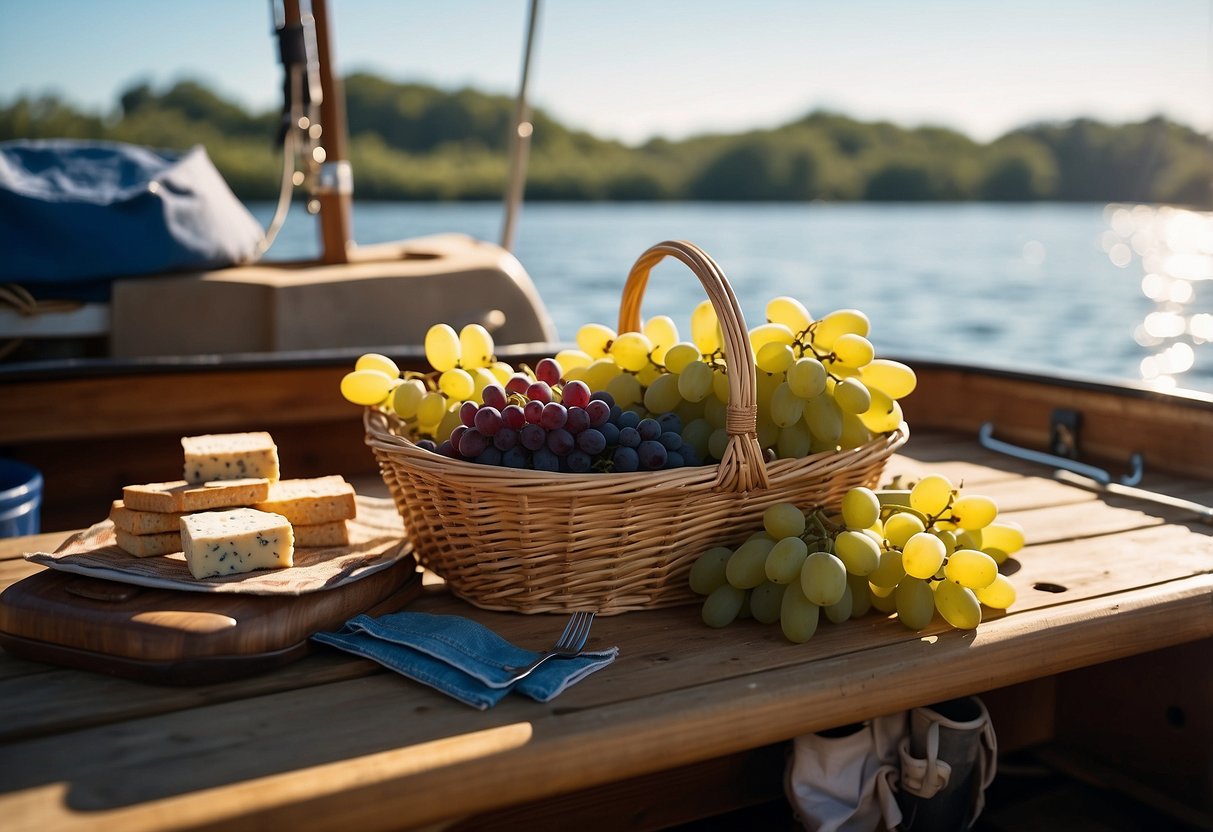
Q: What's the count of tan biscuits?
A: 5